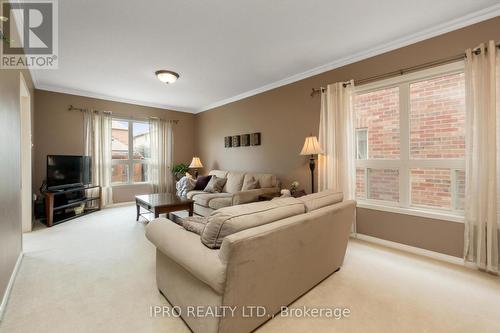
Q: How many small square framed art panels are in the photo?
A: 4